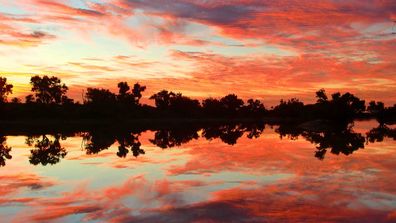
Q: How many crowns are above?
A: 0